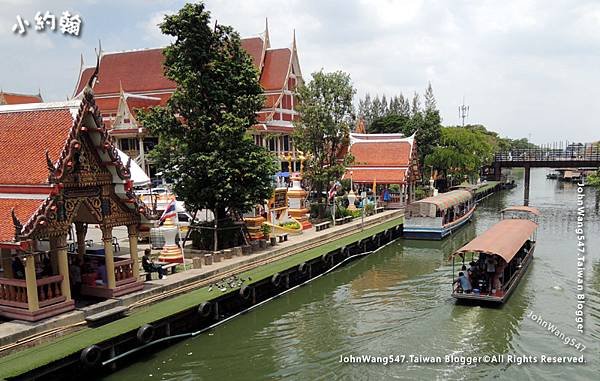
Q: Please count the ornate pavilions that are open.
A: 2